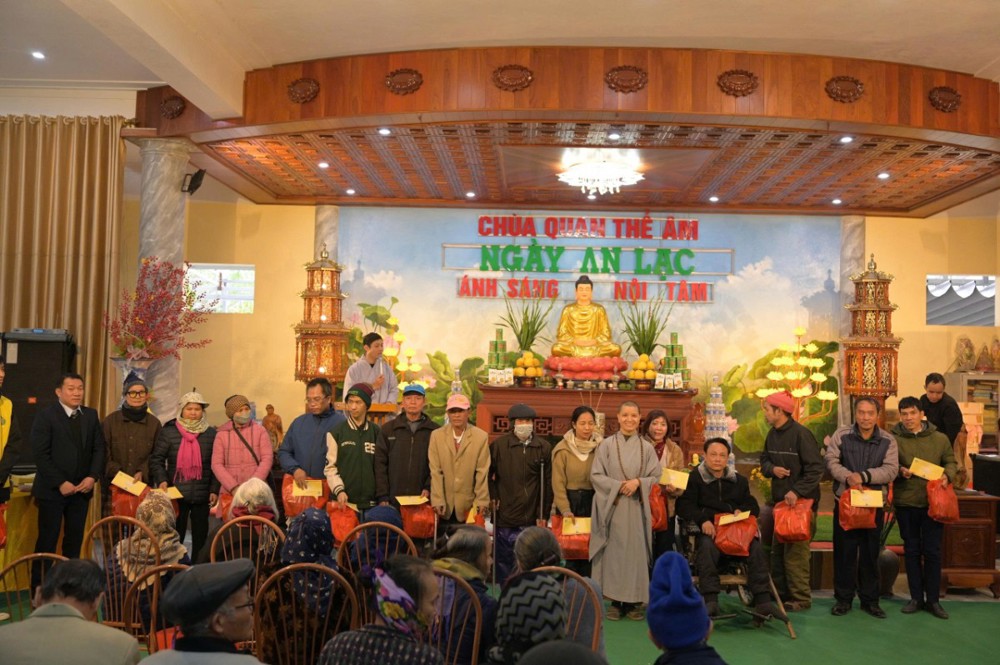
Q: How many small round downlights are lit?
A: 11